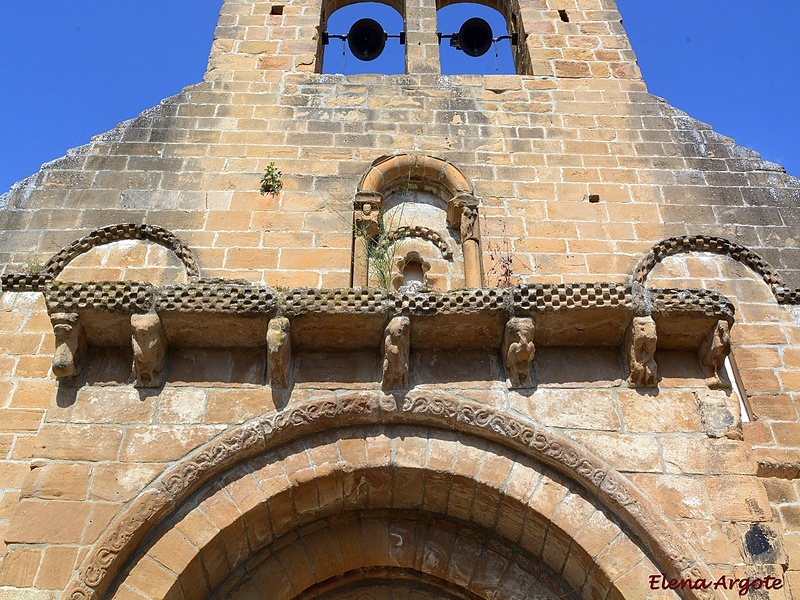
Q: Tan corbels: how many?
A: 7